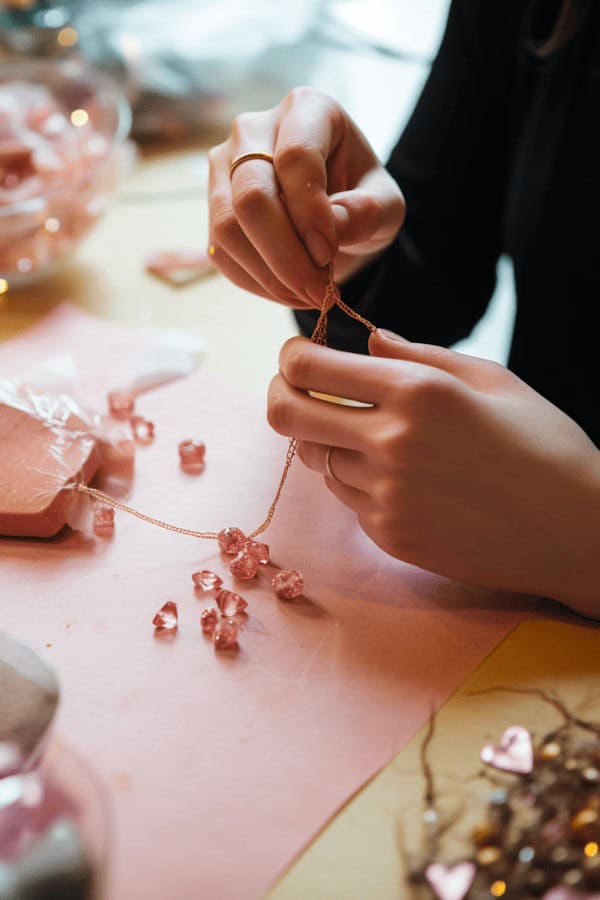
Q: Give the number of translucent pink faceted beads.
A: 13